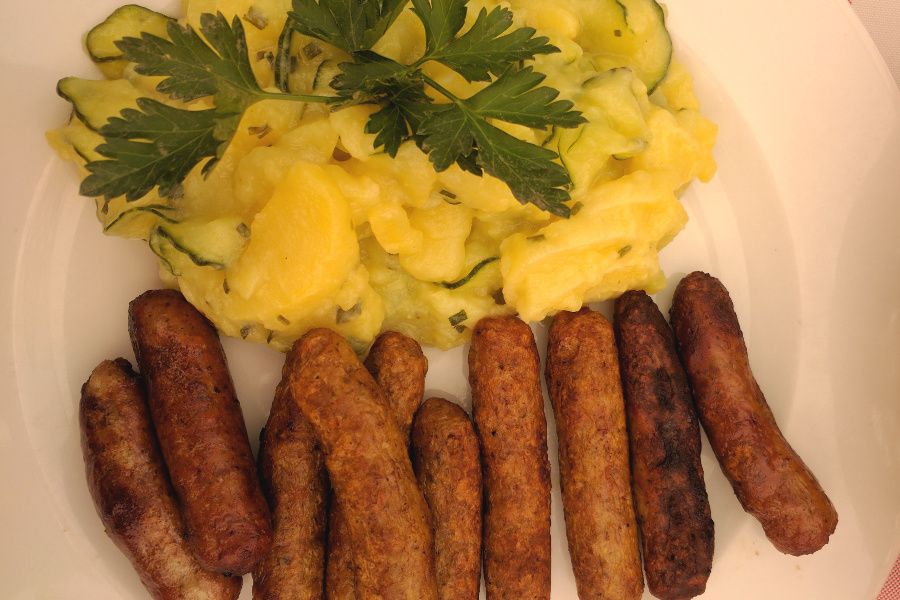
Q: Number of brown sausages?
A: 10